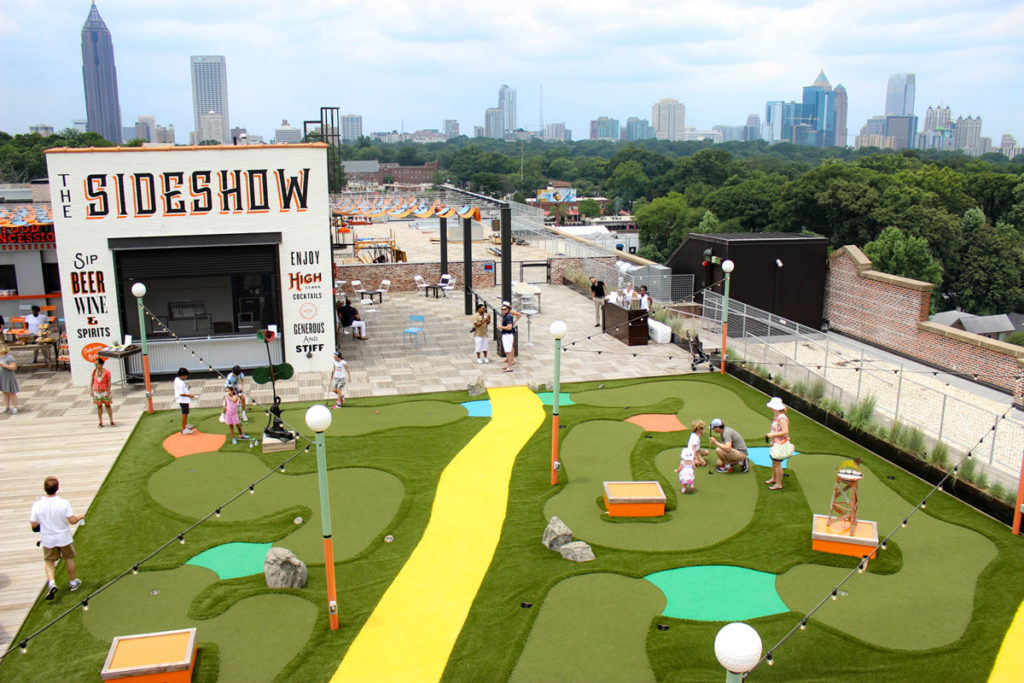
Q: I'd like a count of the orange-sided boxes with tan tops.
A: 3